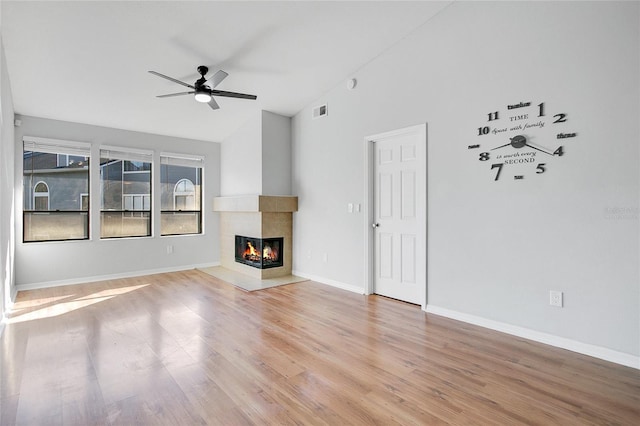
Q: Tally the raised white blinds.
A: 3